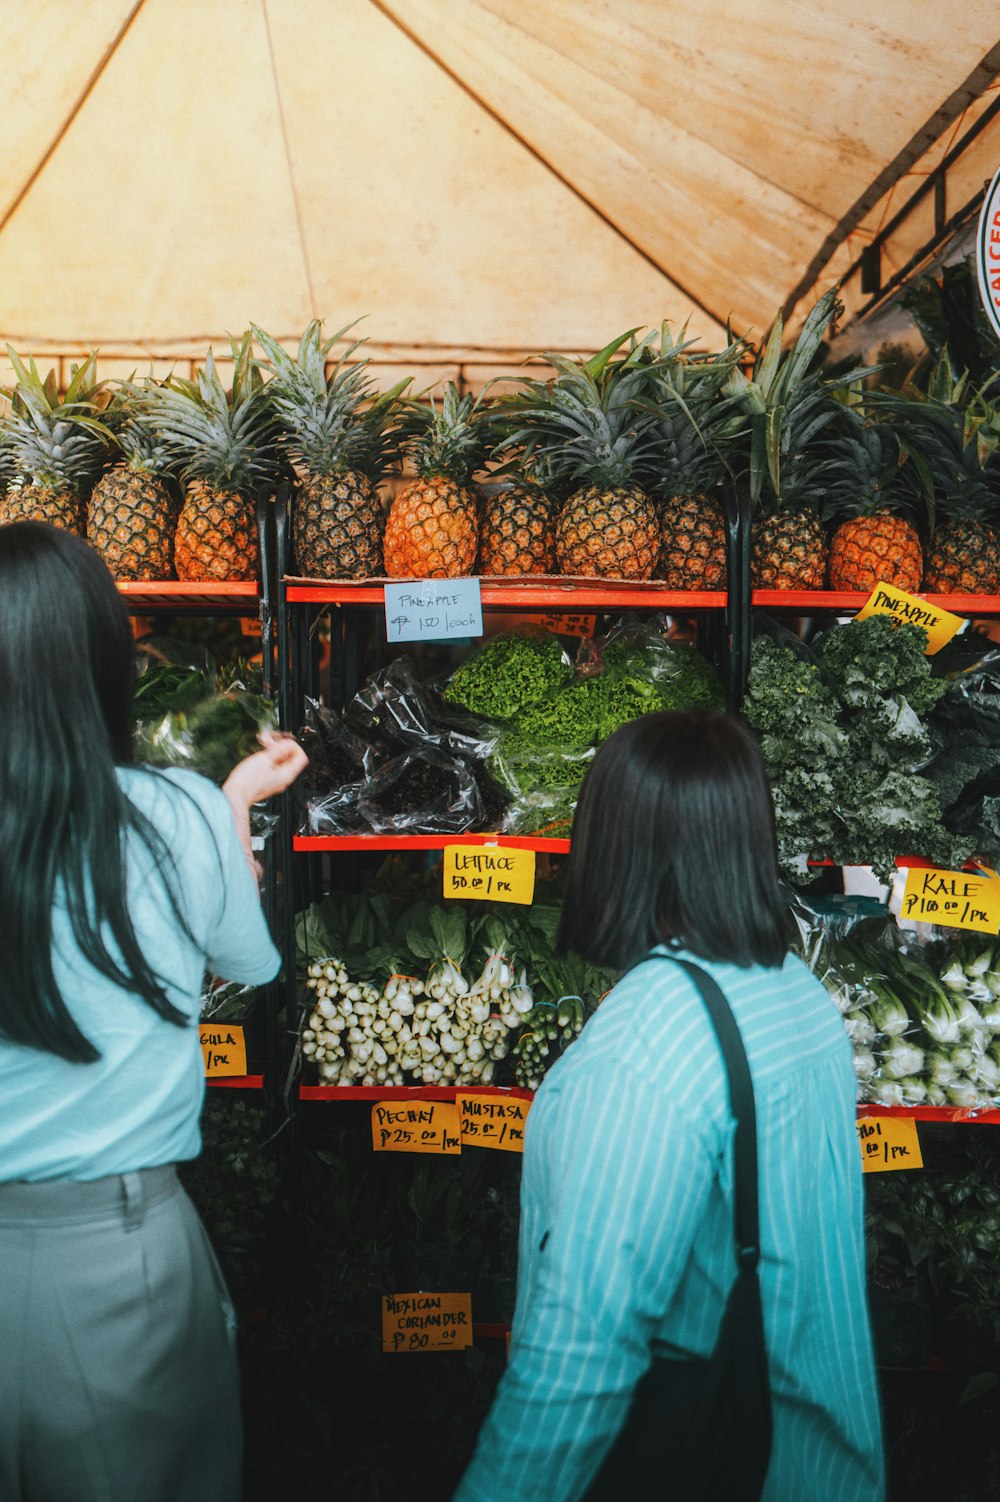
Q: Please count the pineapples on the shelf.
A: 11